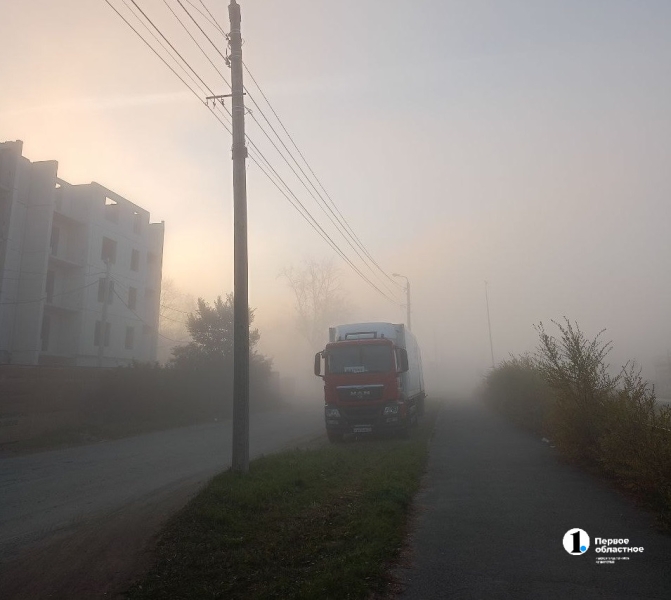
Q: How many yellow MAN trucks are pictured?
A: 0